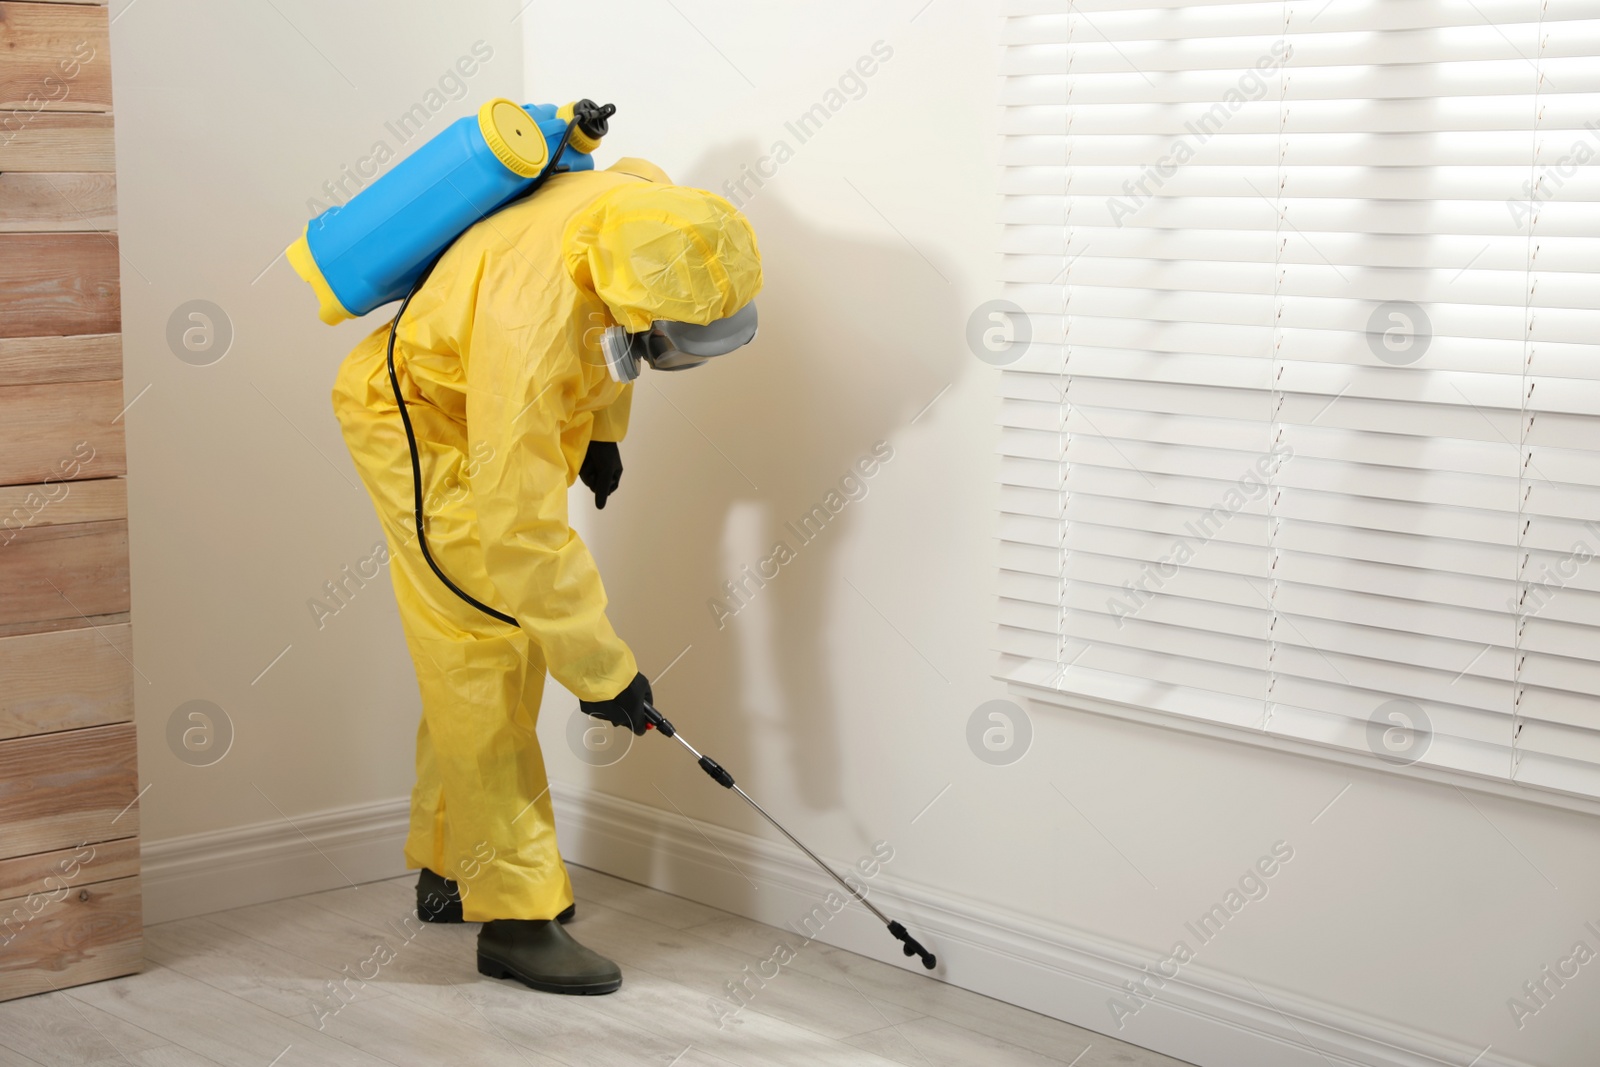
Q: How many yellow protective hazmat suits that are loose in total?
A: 1